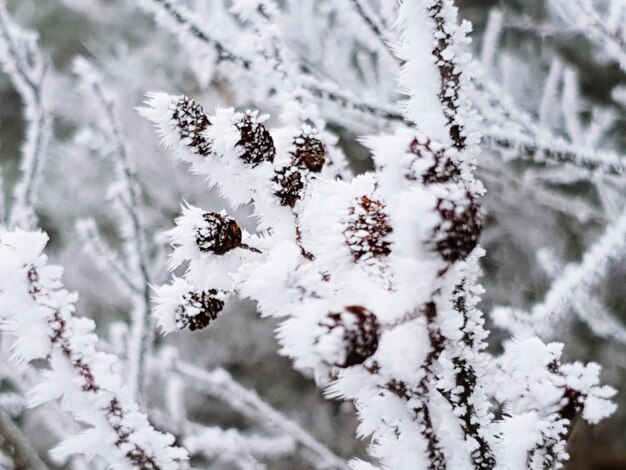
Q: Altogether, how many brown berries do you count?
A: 10